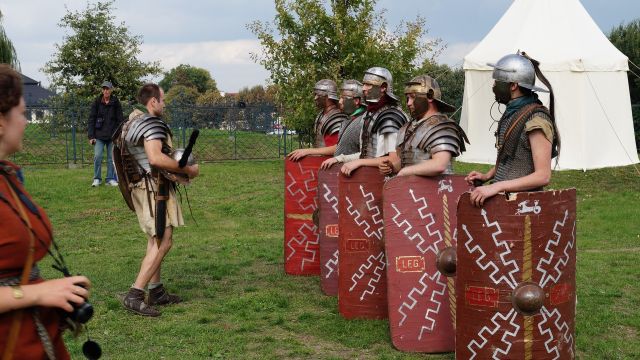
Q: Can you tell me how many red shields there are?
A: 5